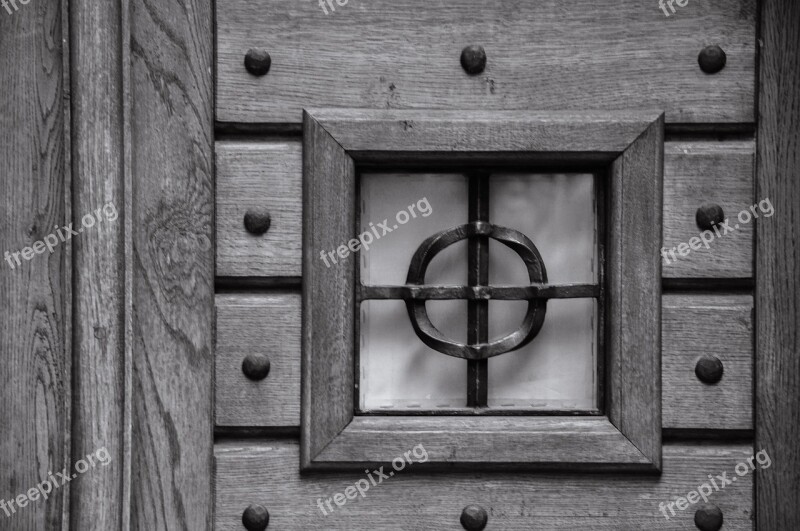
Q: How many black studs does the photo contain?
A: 10